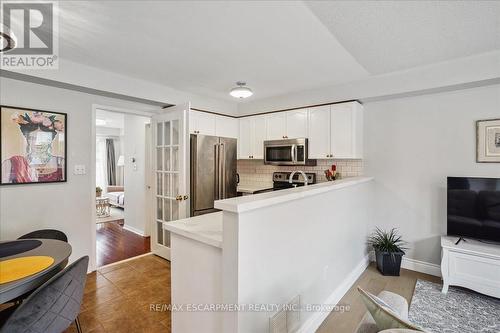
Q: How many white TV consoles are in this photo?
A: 1